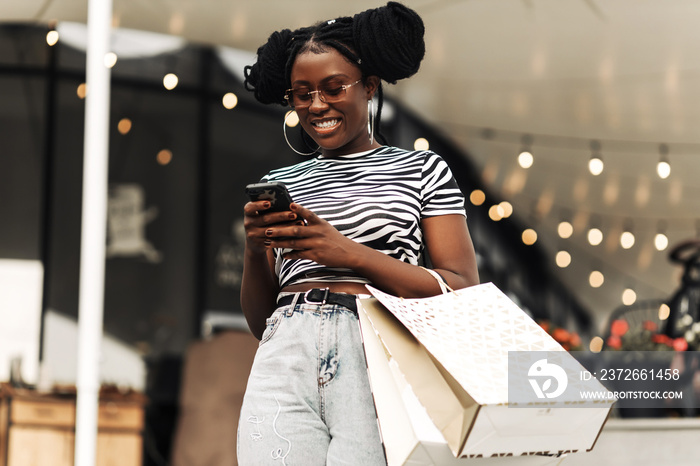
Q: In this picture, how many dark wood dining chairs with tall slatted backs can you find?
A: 0